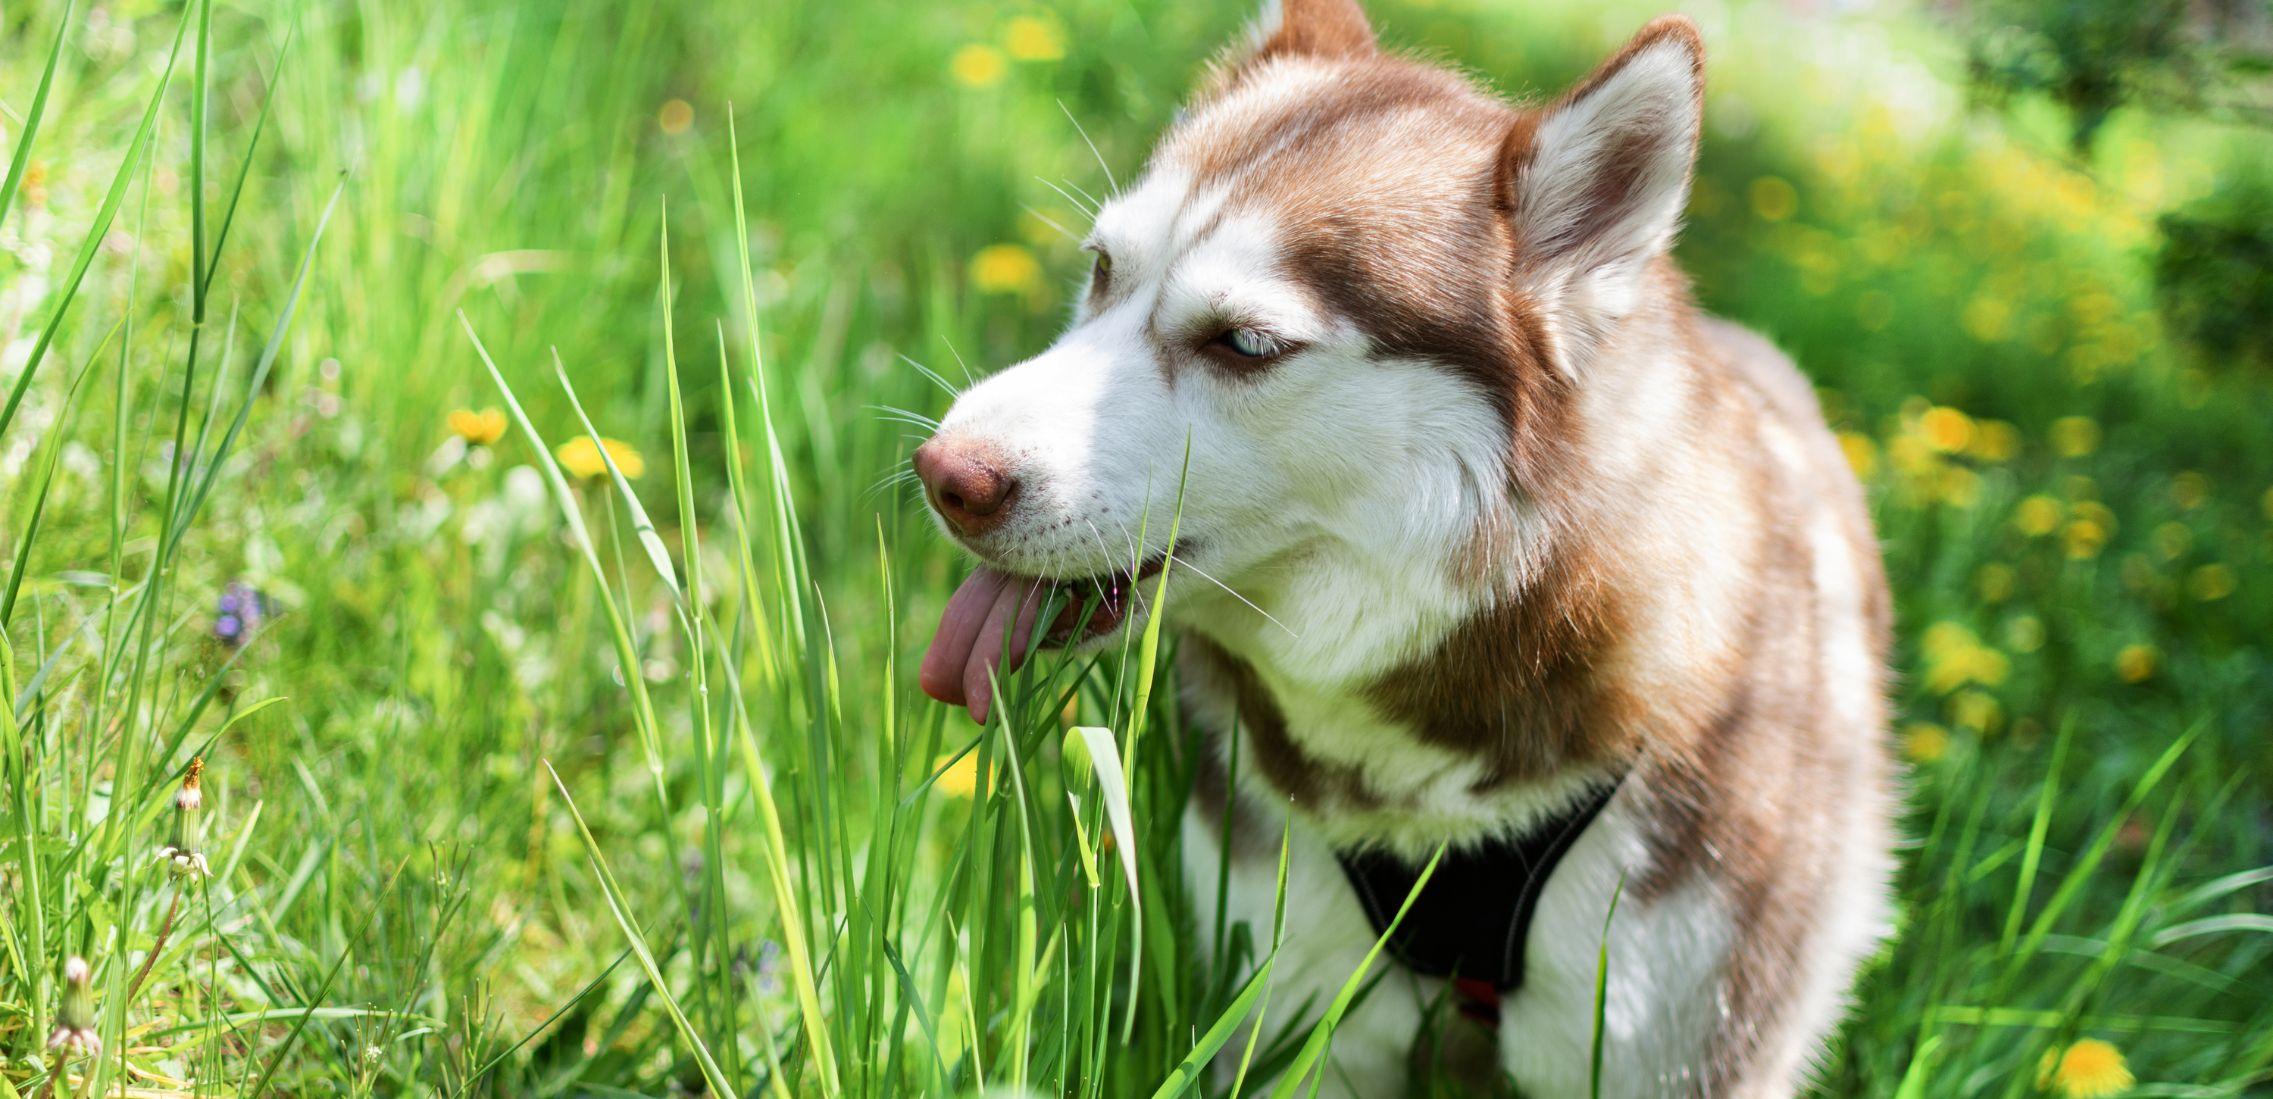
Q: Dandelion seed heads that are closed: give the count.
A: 2